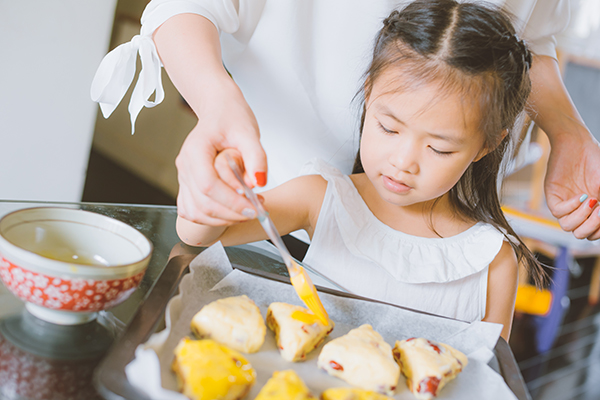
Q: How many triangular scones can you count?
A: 7